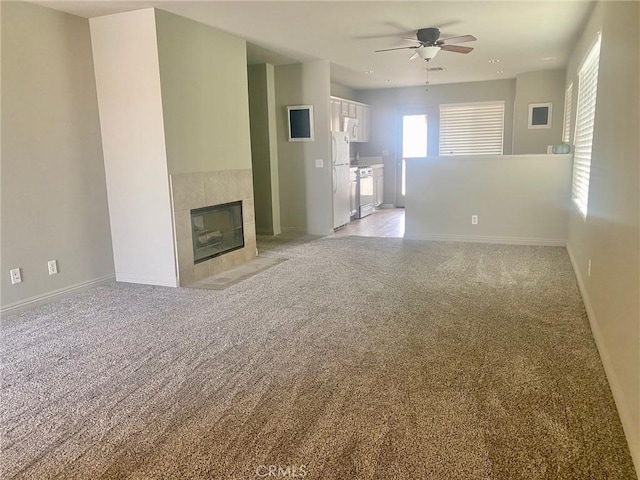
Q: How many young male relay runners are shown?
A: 0